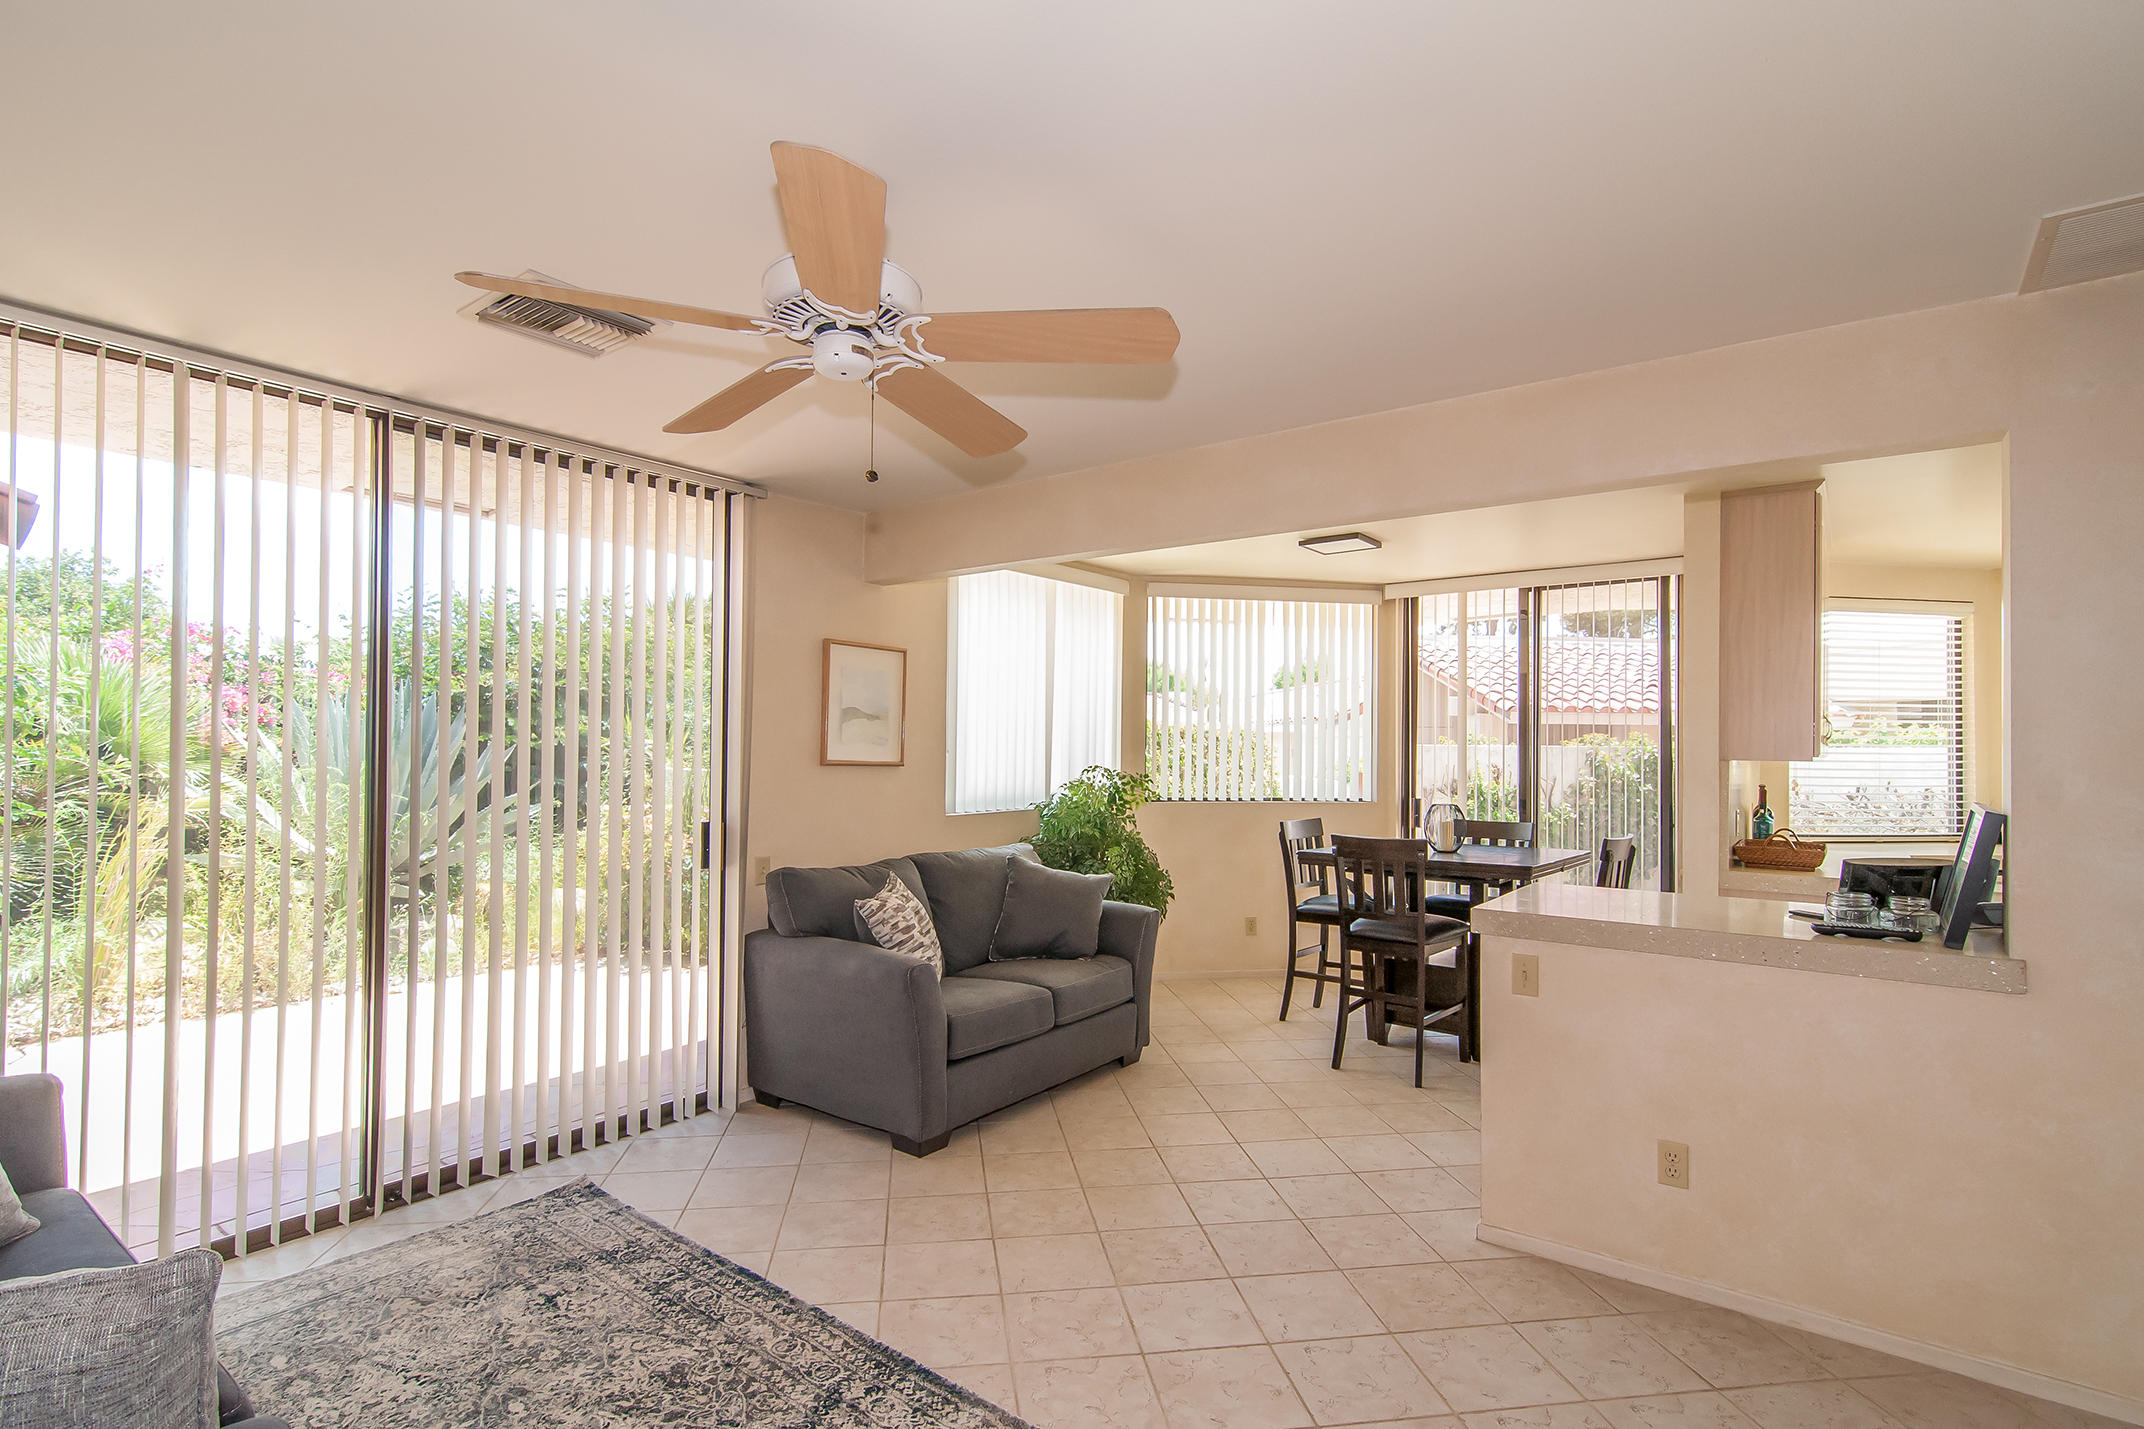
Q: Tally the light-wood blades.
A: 5